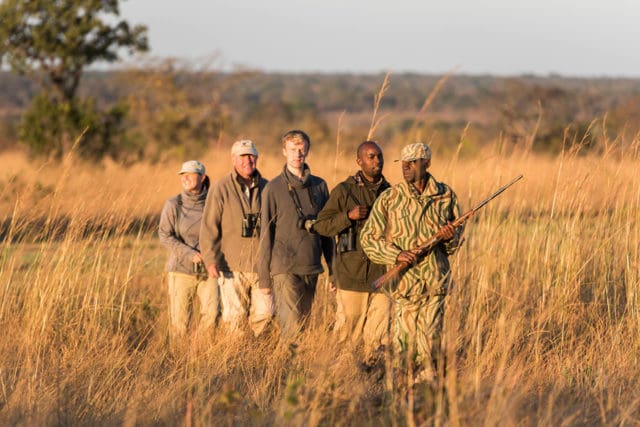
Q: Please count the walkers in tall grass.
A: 5